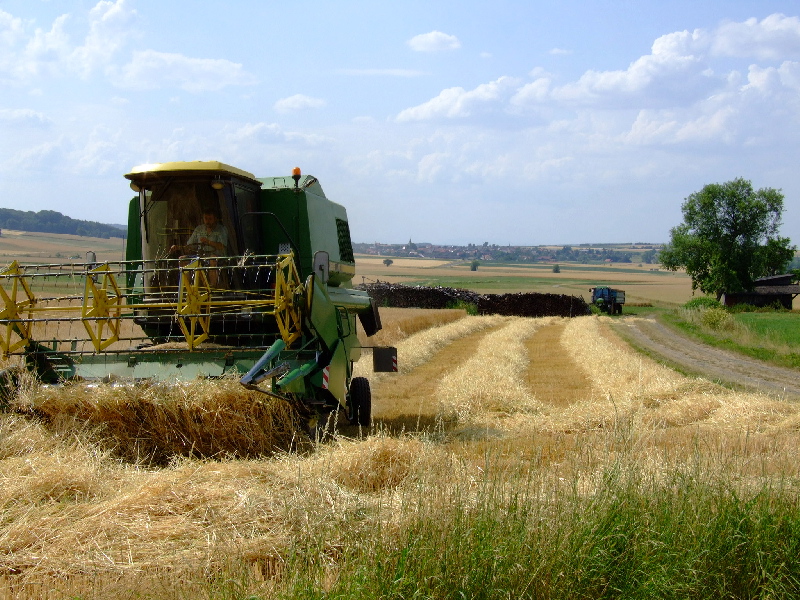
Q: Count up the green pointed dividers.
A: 2